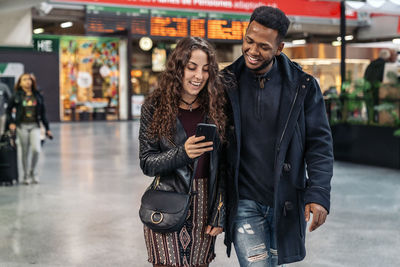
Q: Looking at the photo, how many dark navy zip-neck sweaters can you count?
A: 1